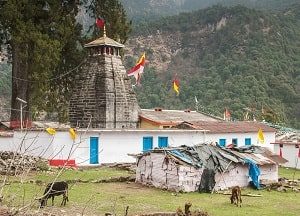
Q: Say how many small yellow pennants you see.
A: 3